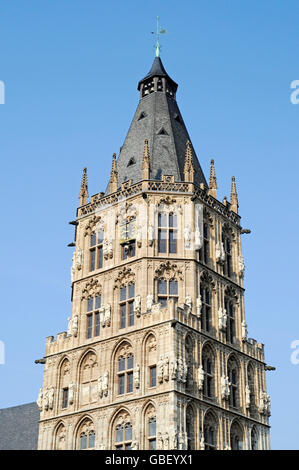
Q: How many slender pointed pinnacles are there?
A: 6